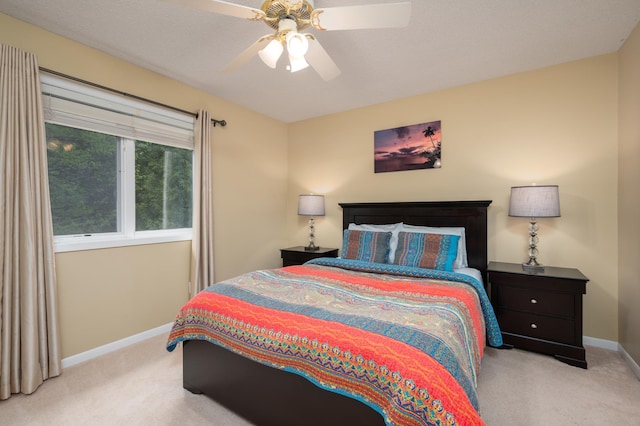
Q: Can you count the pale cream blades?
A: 4